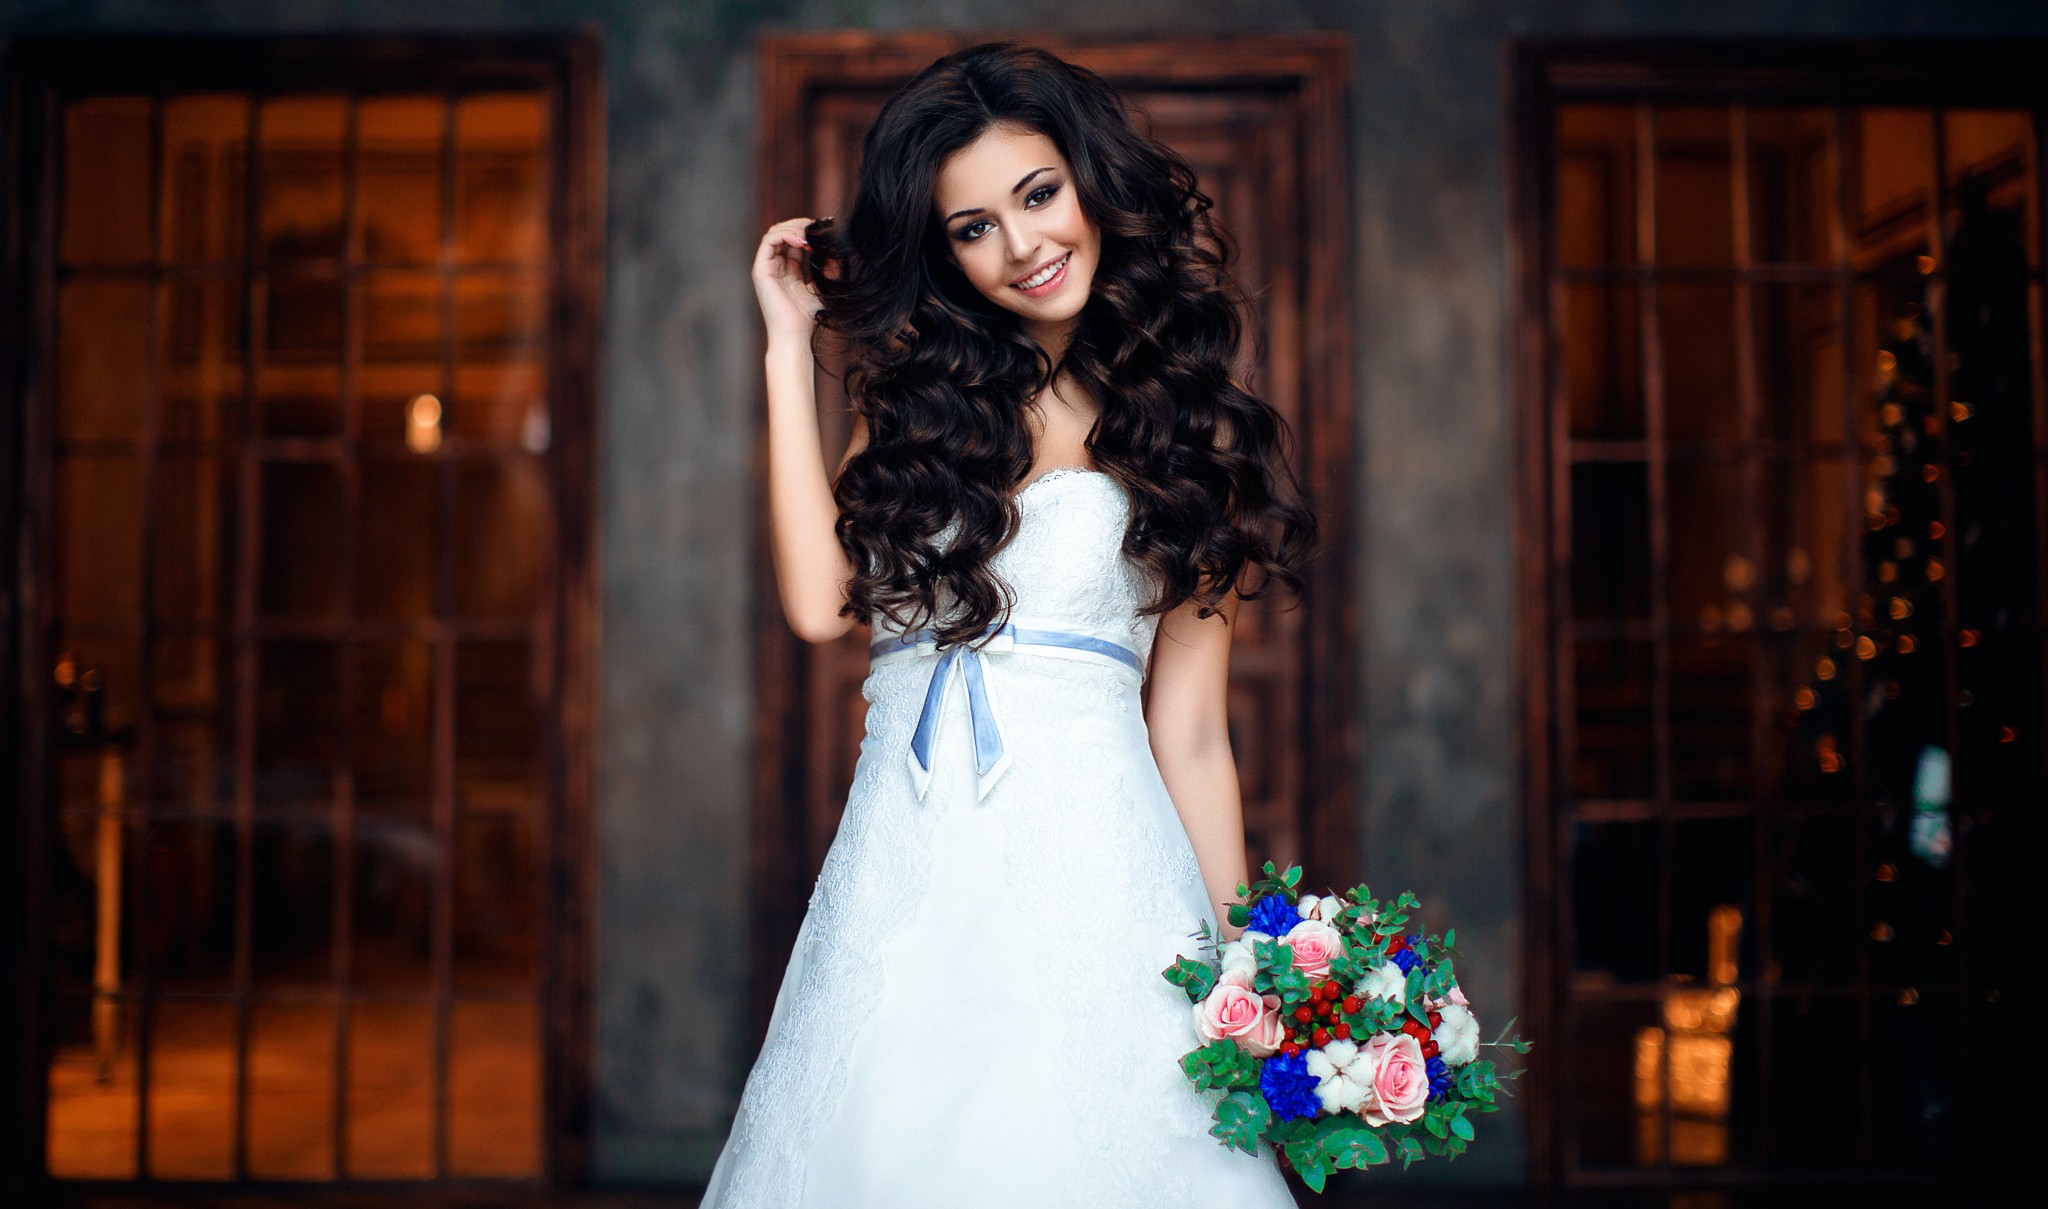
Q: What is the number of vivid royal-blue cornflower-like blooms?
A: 4